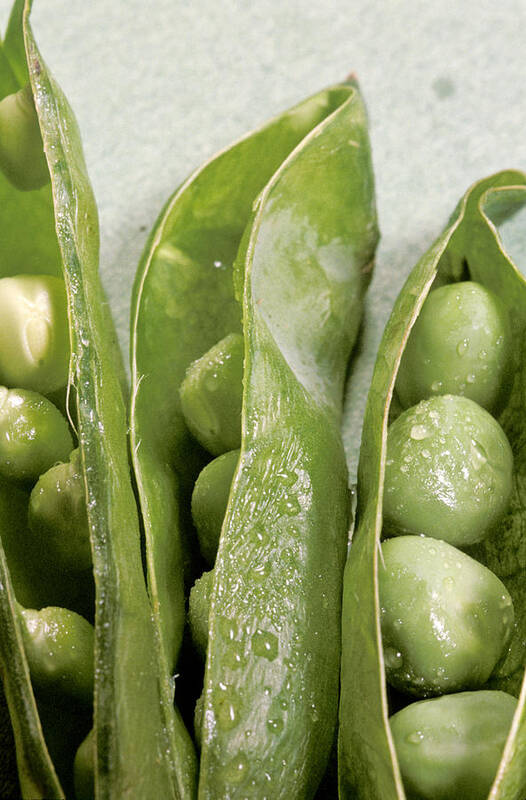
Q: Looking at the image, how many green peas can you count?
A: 14